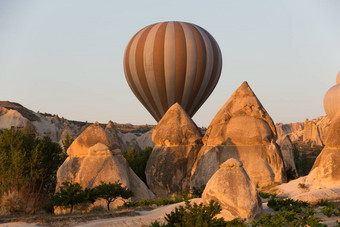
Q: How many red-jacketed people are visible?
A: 0